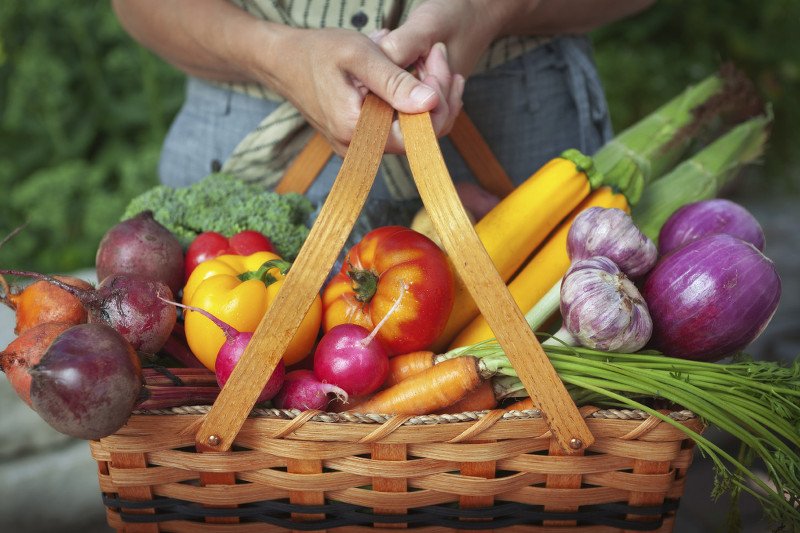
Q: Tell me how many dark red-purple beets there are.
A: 3